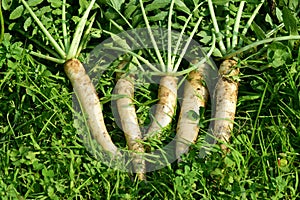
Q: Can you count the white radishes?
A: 5